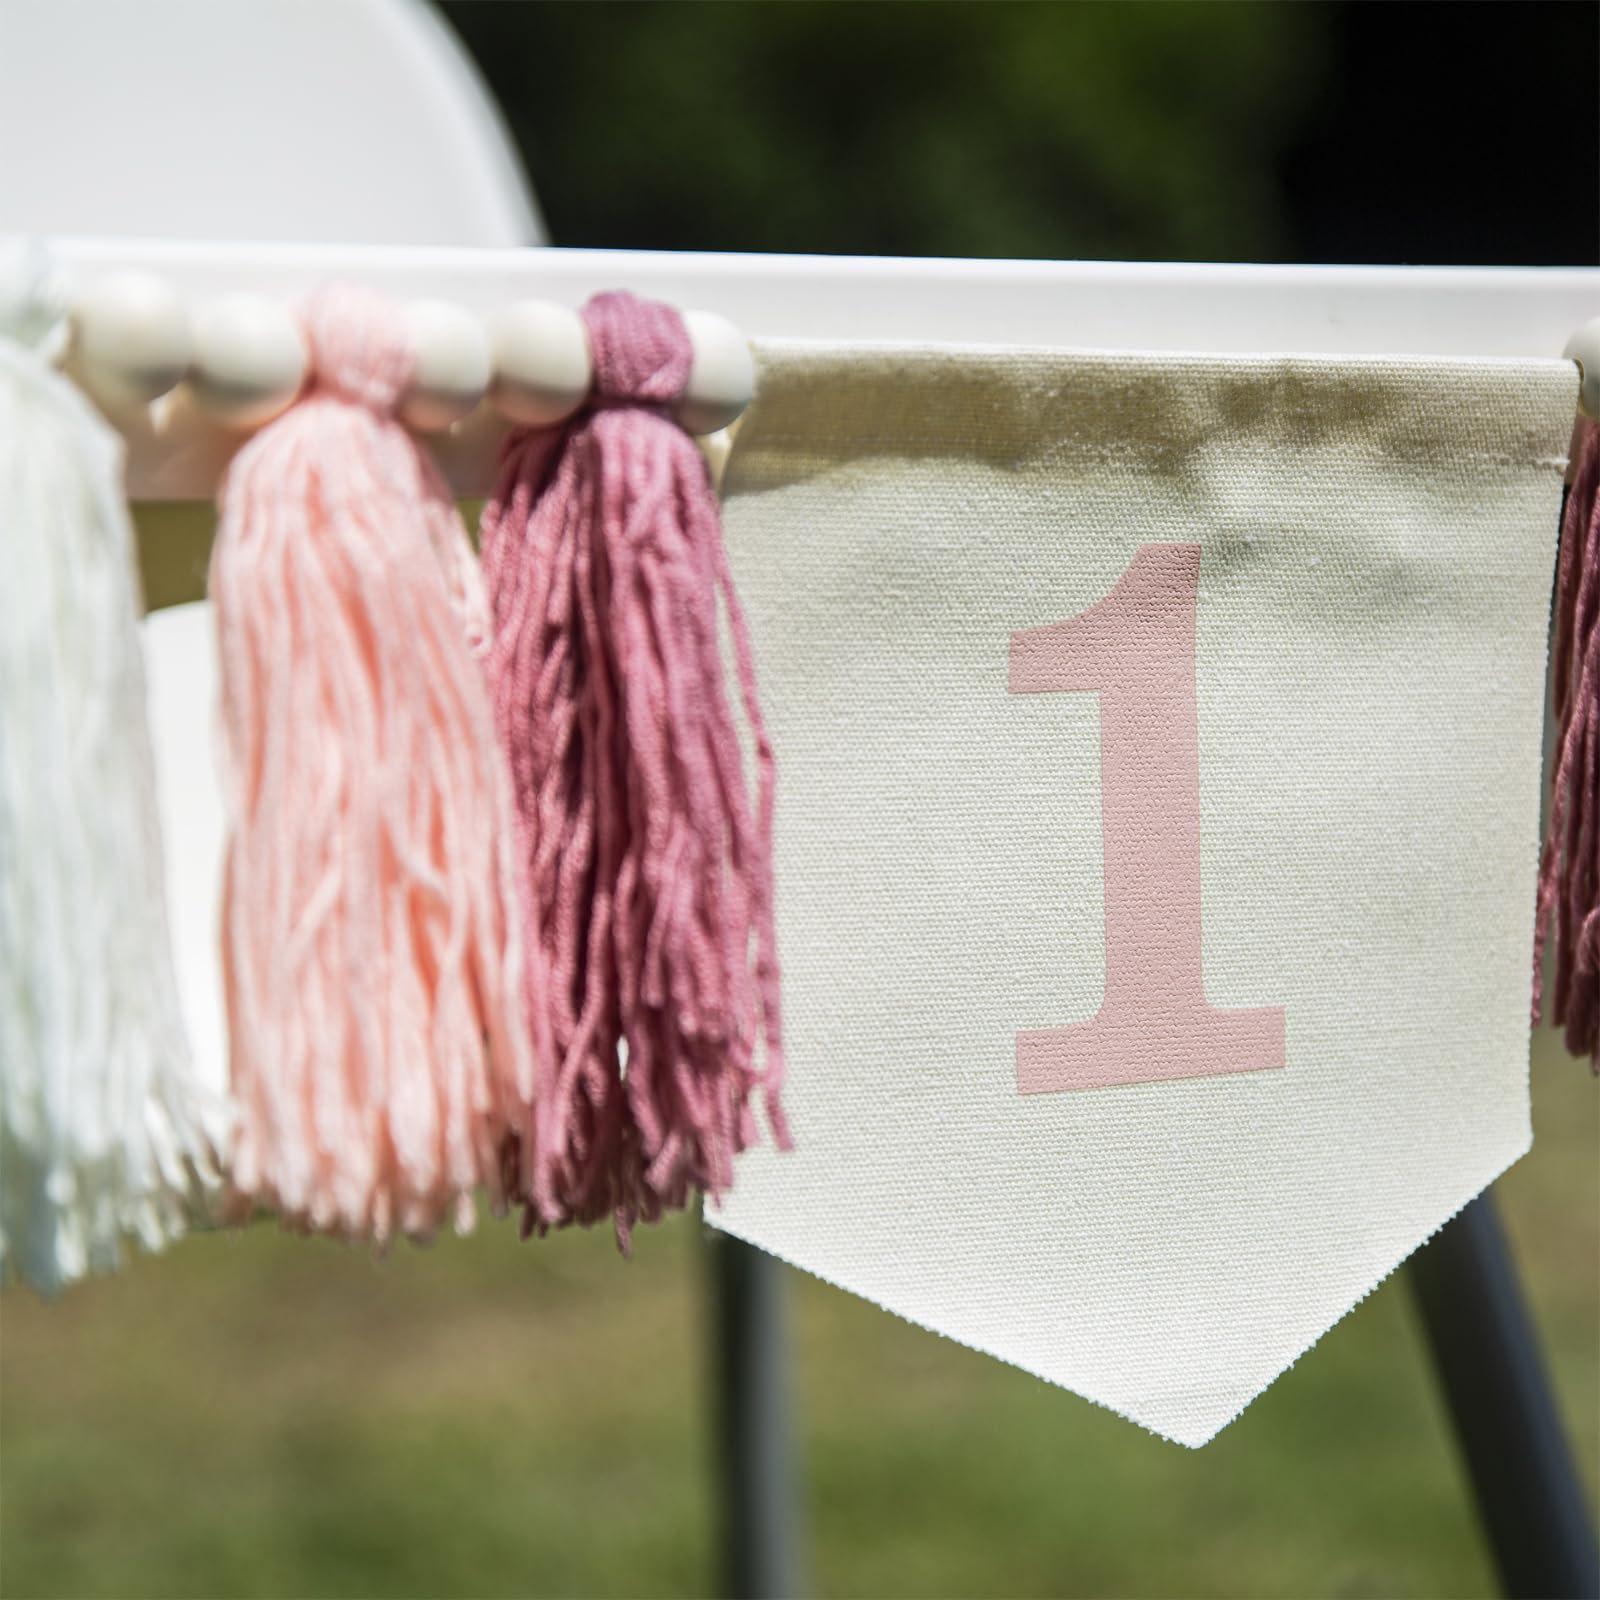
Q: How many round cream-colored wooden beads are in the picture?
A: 6